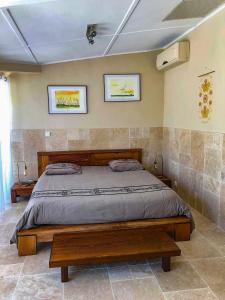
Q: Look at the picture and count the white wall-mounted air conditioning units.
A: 1